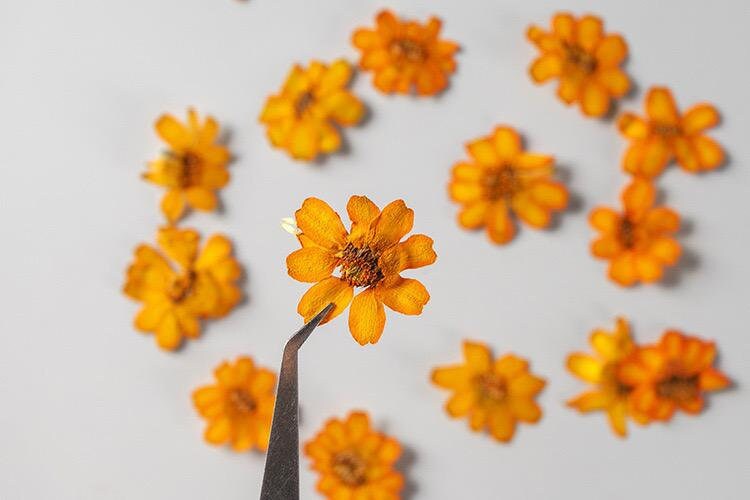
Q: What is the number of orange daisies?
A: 14